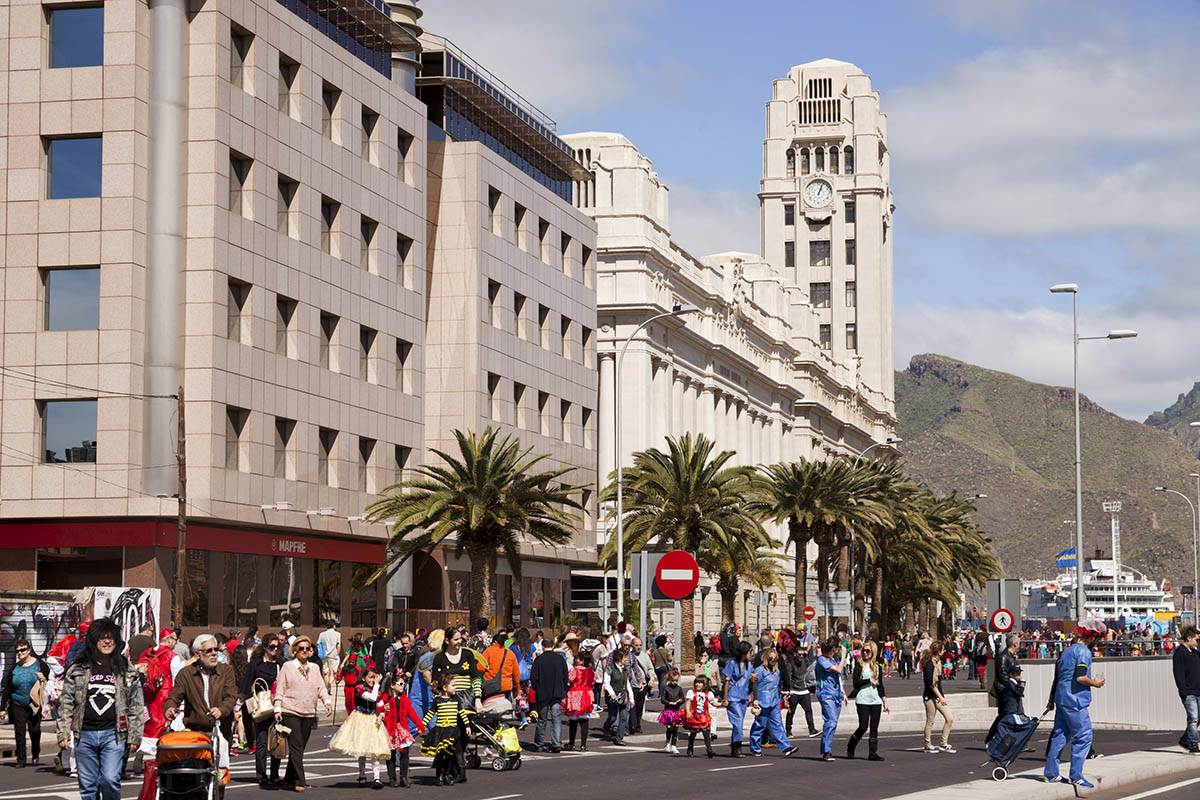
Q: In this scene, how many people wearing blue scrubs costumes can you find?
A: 4